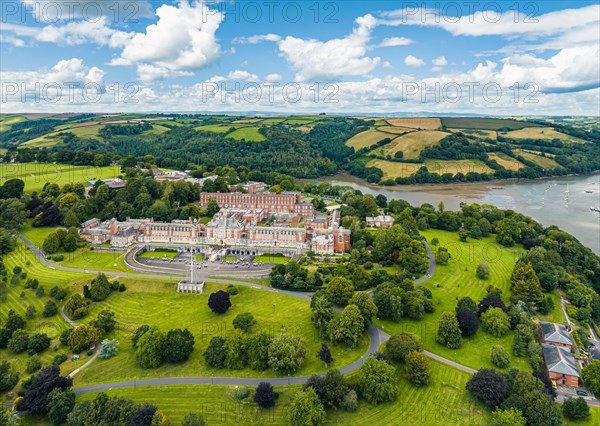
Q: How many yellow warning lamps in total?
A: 0